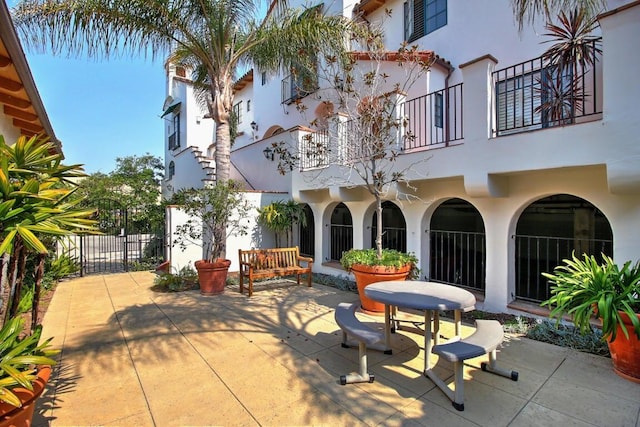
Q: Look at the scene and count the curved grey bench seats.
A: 2